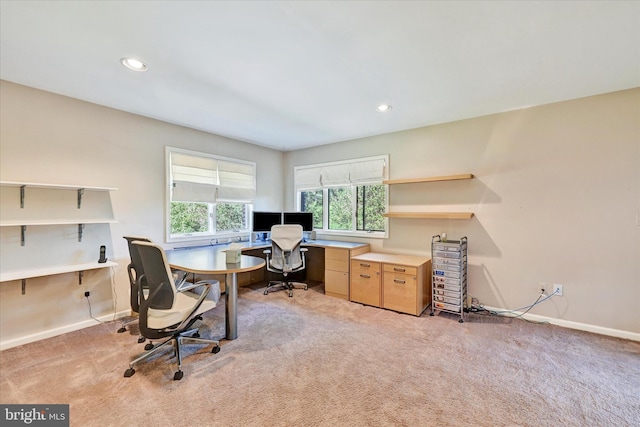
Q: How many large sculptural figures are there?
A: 0